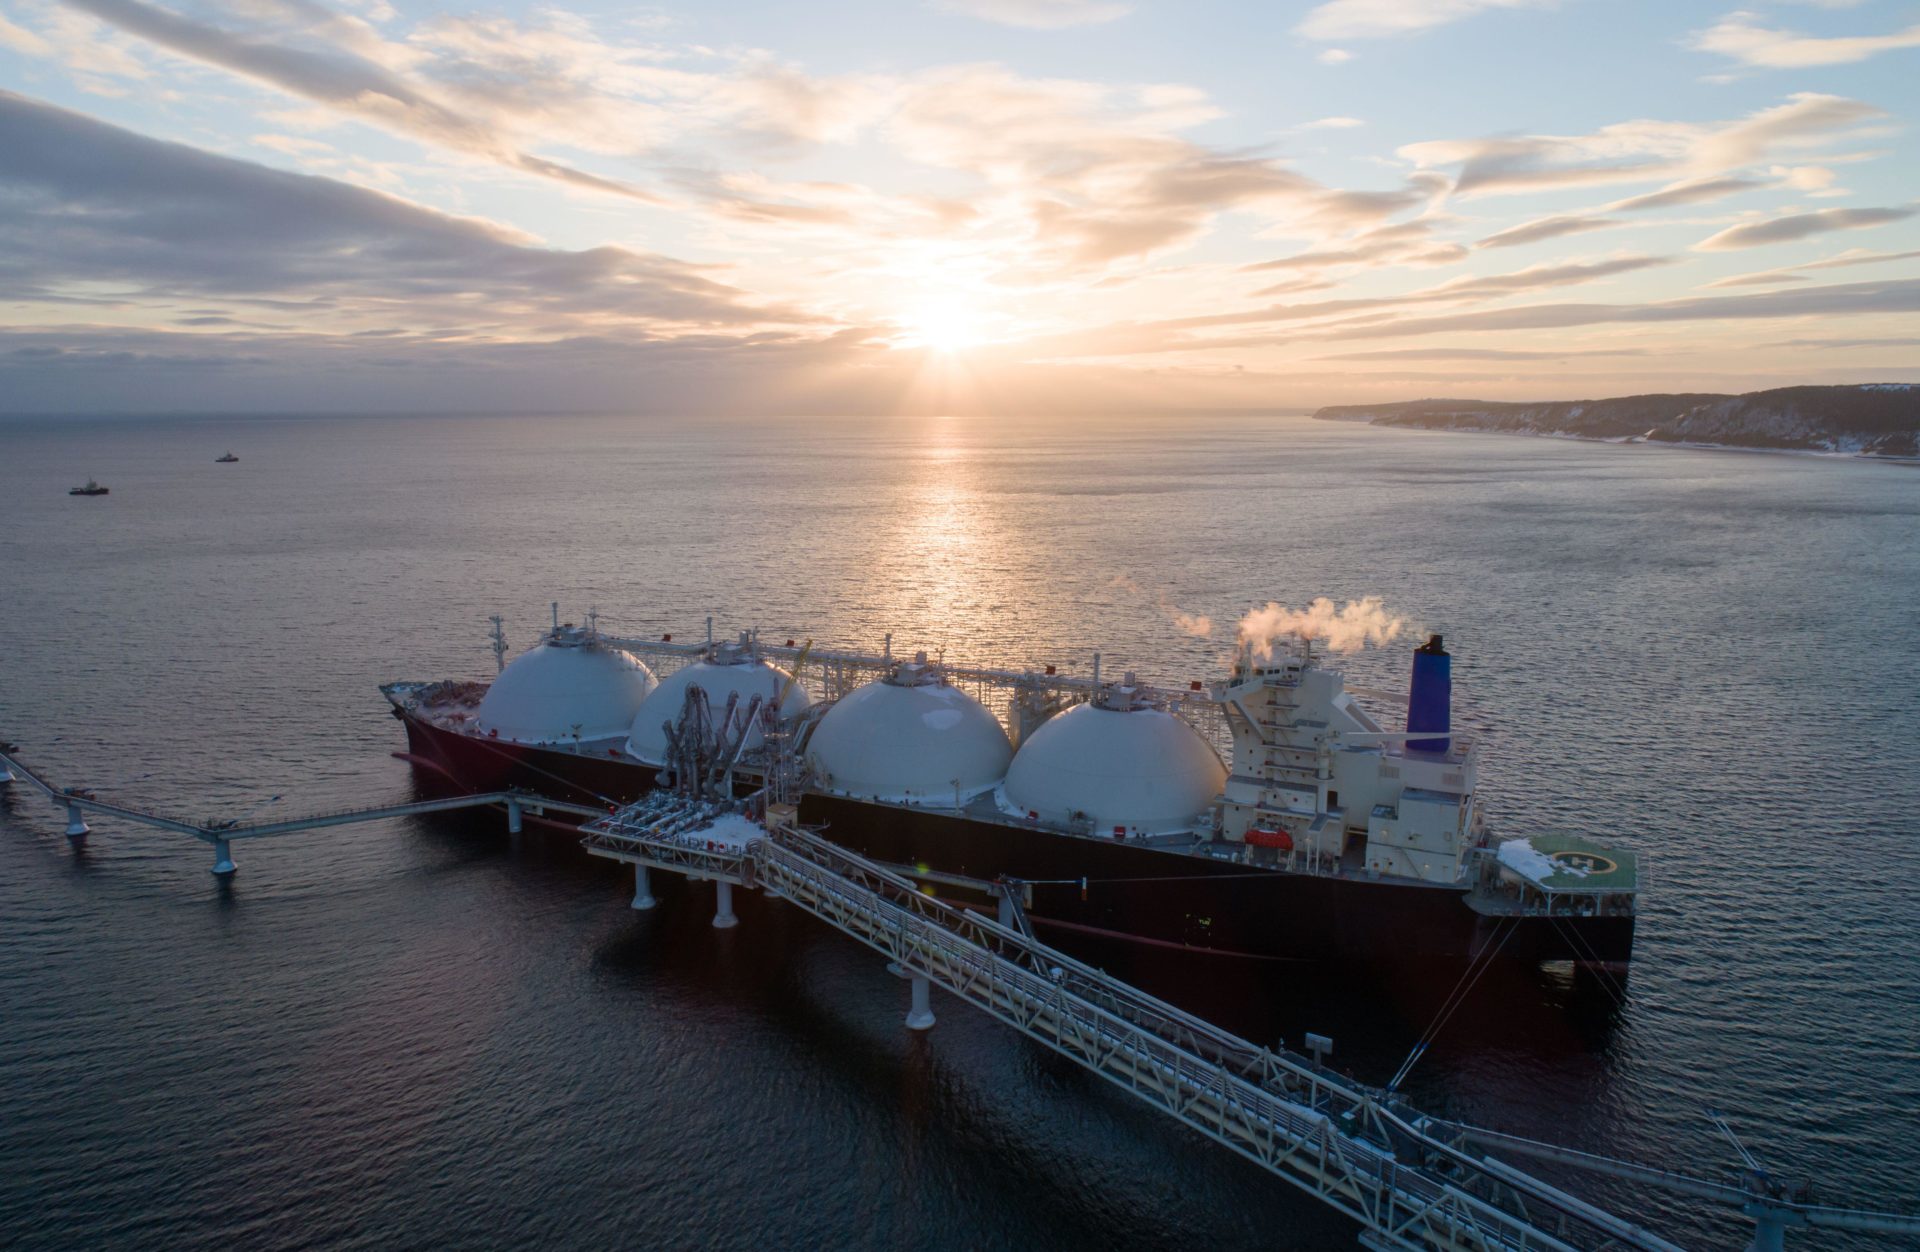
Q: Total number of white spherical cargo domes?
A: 4